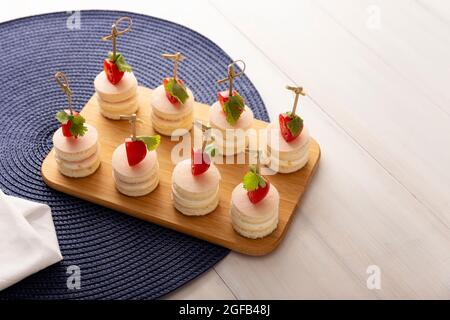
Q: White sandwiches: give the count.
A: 8